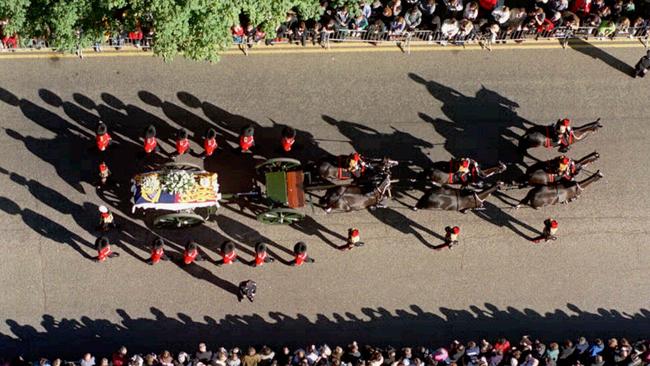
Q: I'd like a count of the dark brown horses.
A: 7